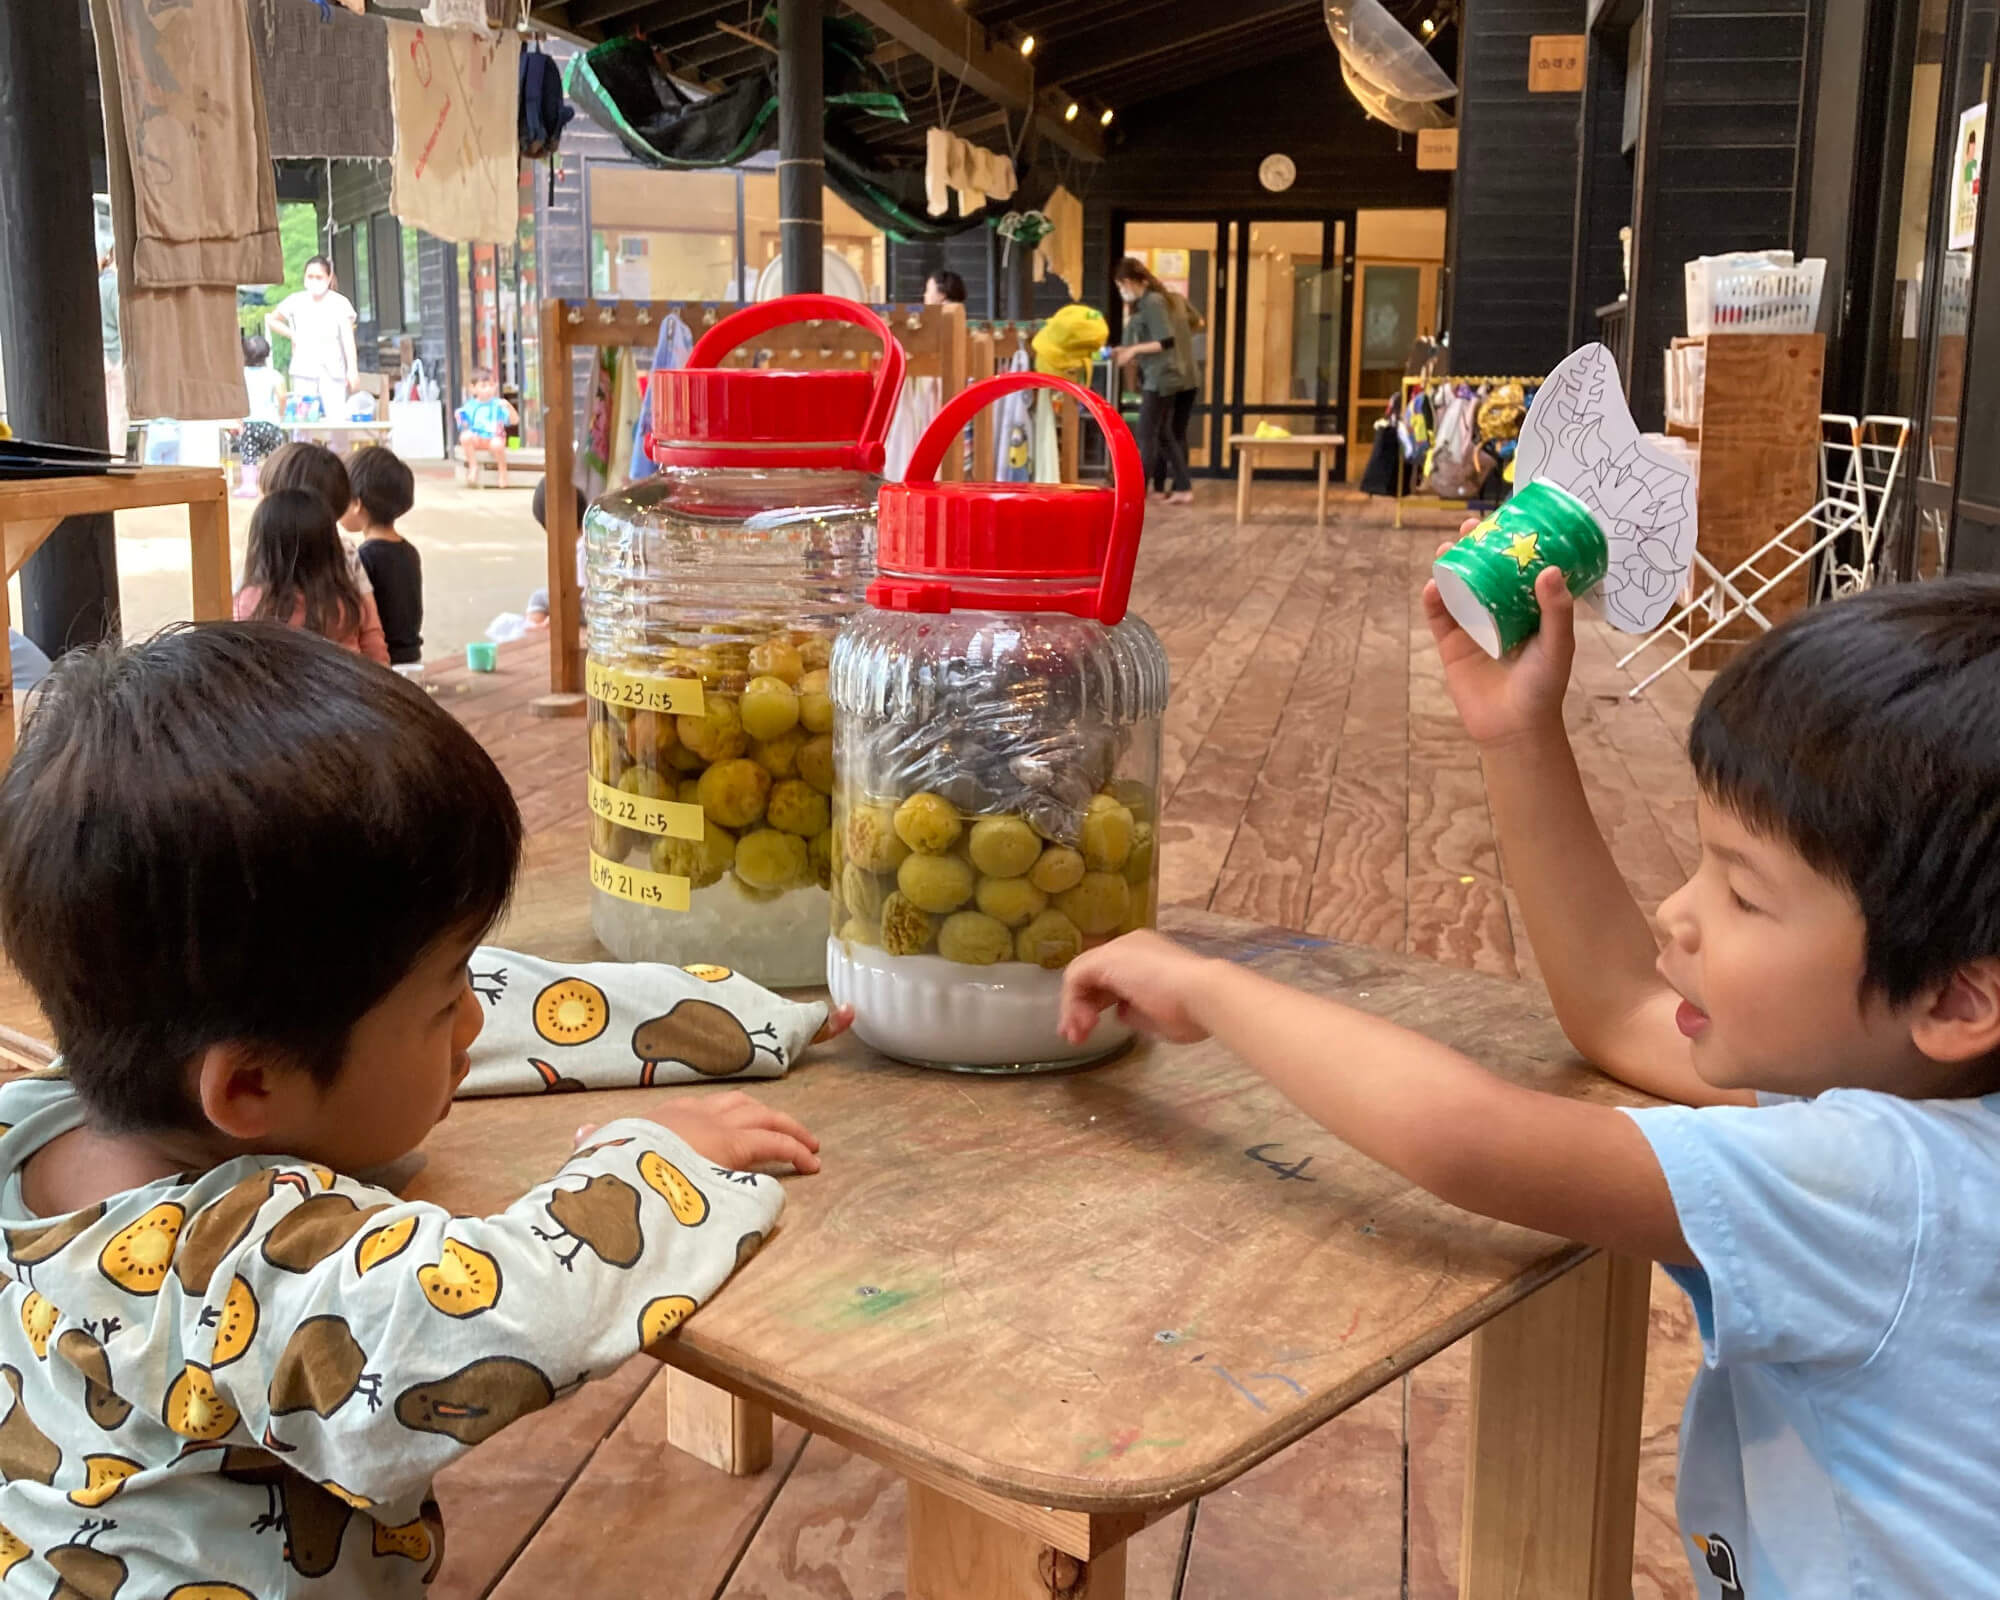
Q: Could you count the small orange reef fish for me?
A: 0